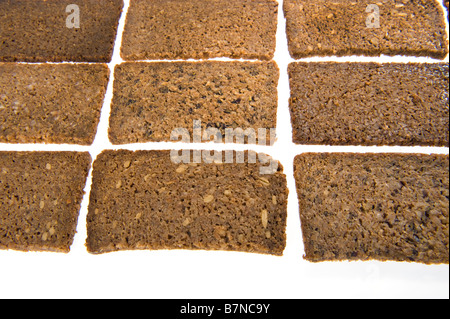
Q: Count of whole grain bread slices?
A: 9